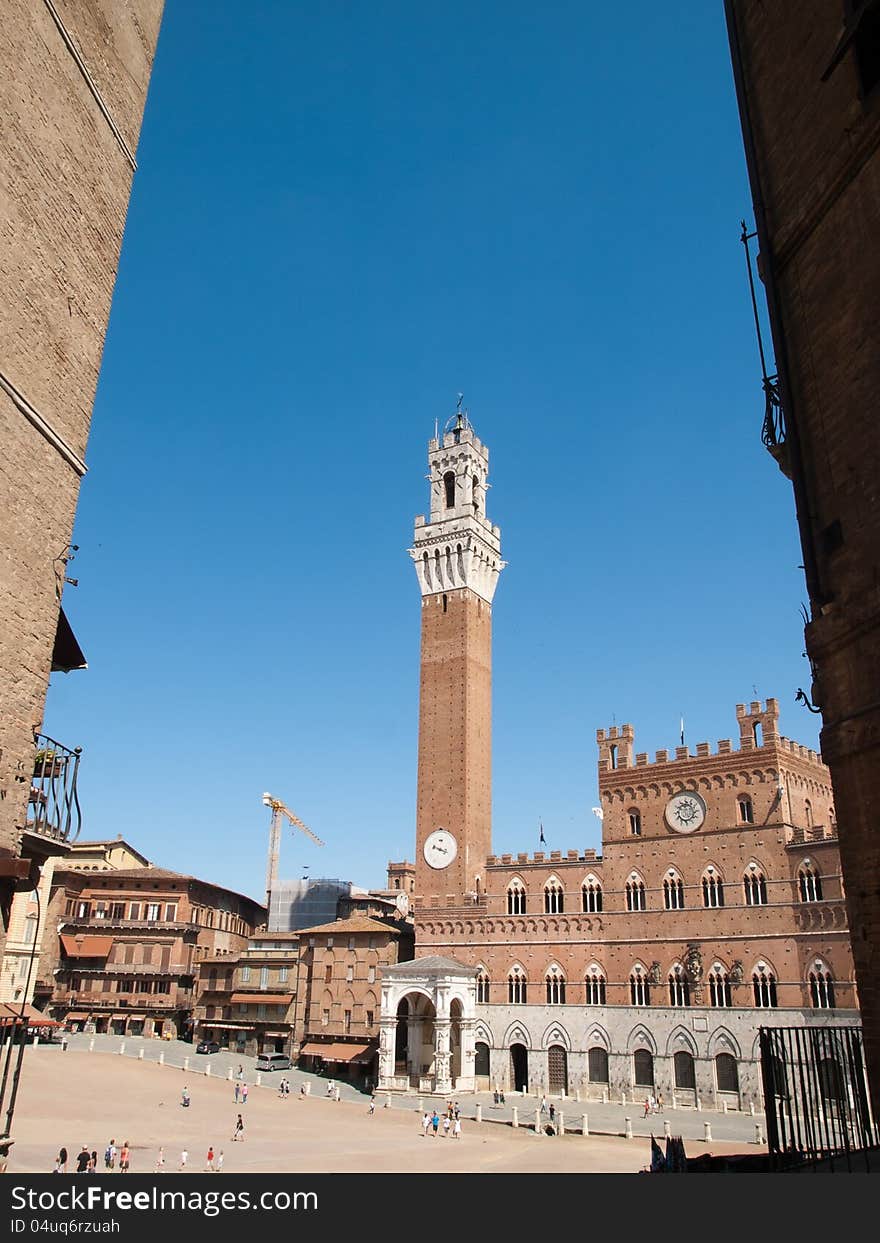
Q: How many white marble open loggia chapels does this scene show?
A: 1